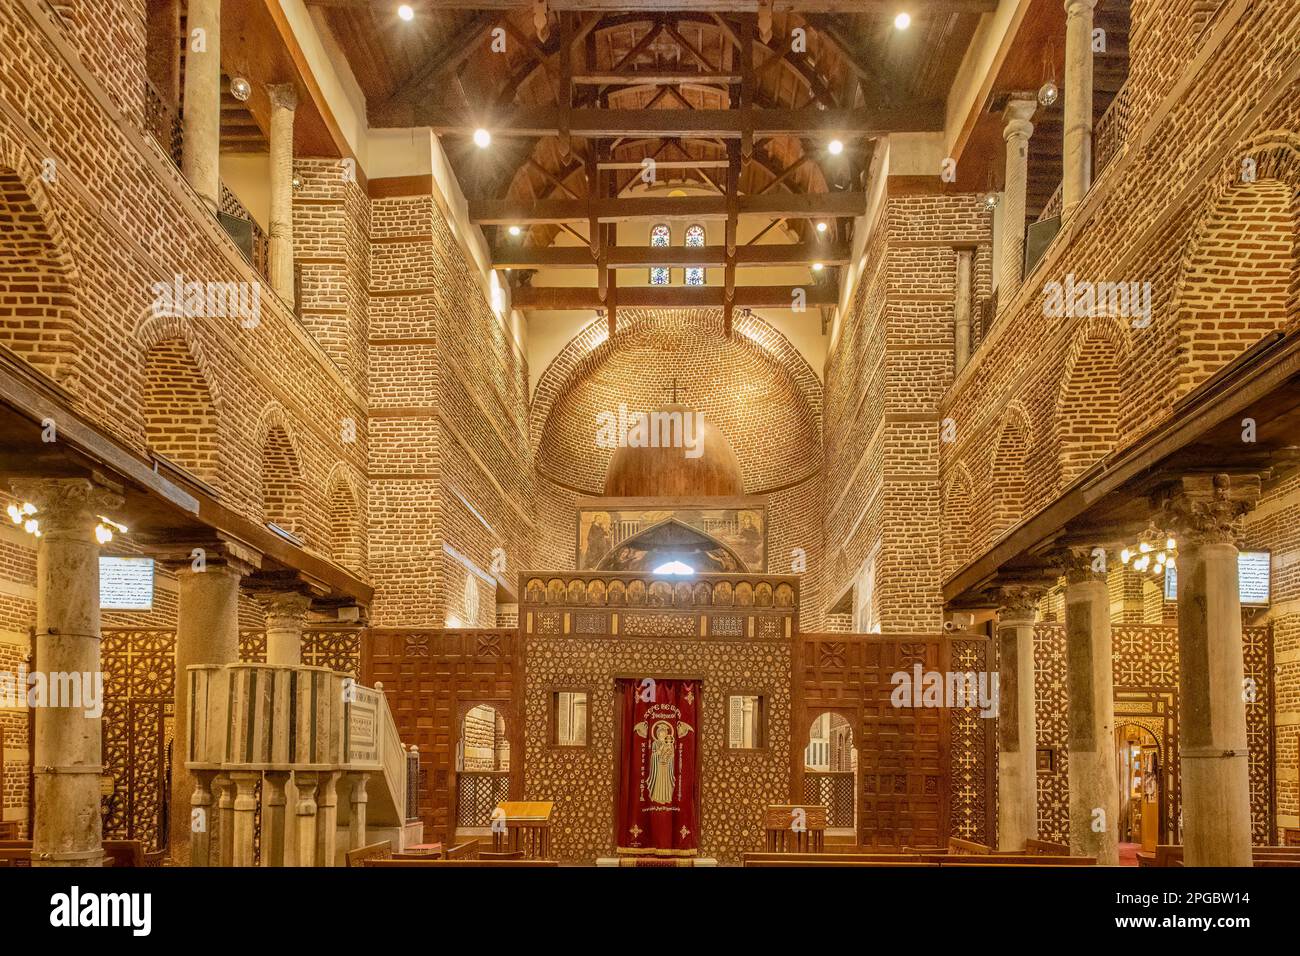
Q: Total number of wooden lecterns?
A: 2